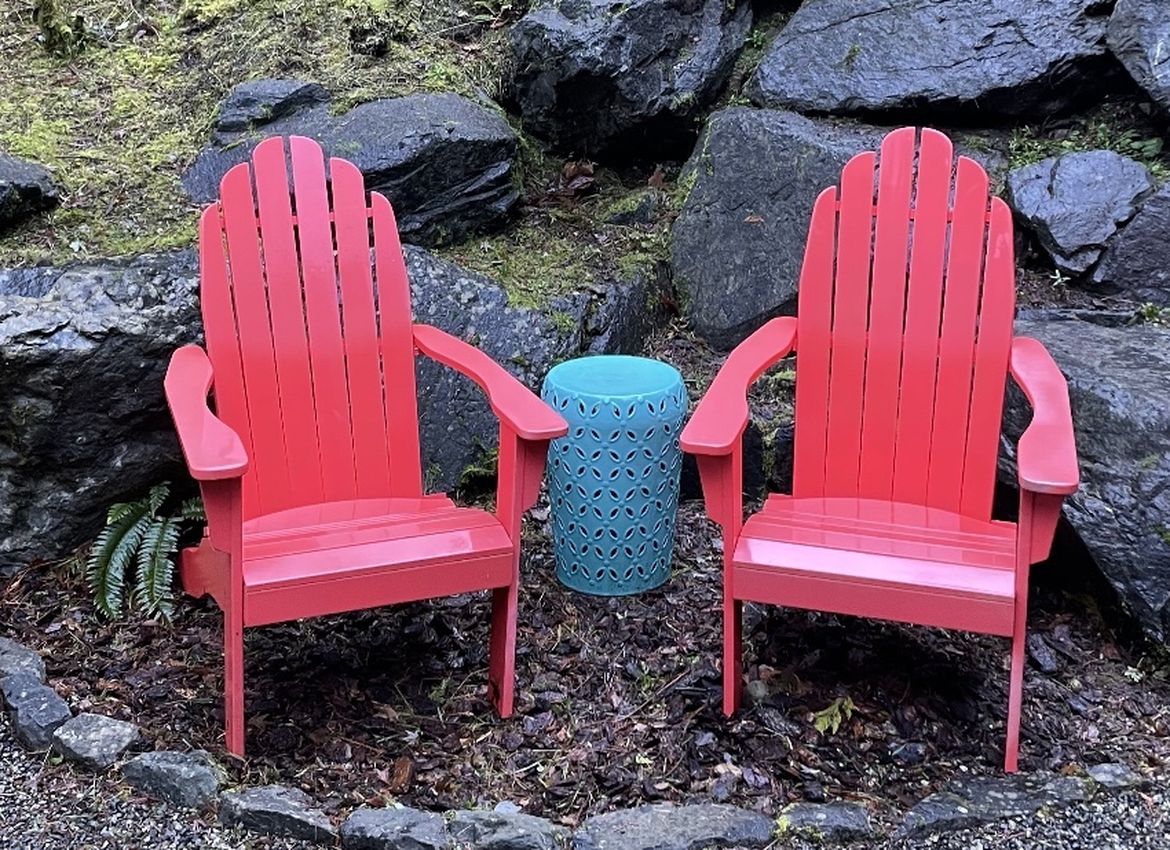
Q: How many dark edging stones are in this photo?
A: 11